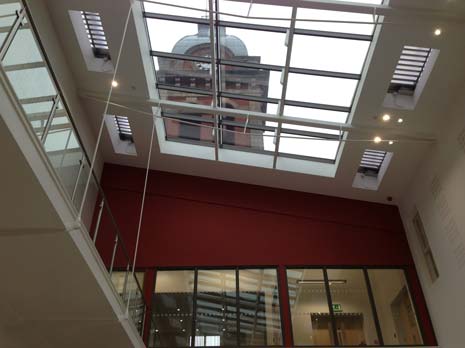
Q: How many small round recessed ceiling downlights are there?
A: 6